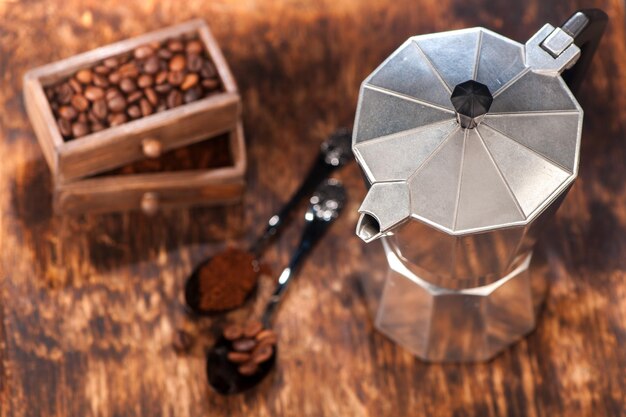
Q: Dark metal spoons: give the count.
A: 2